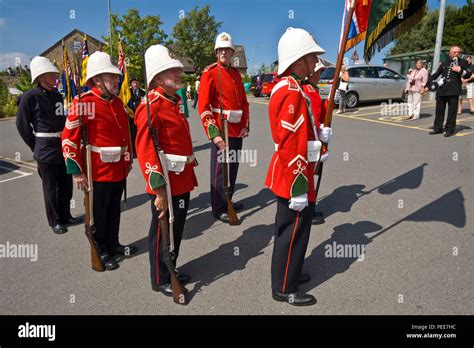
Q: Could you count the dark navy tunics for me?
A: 1